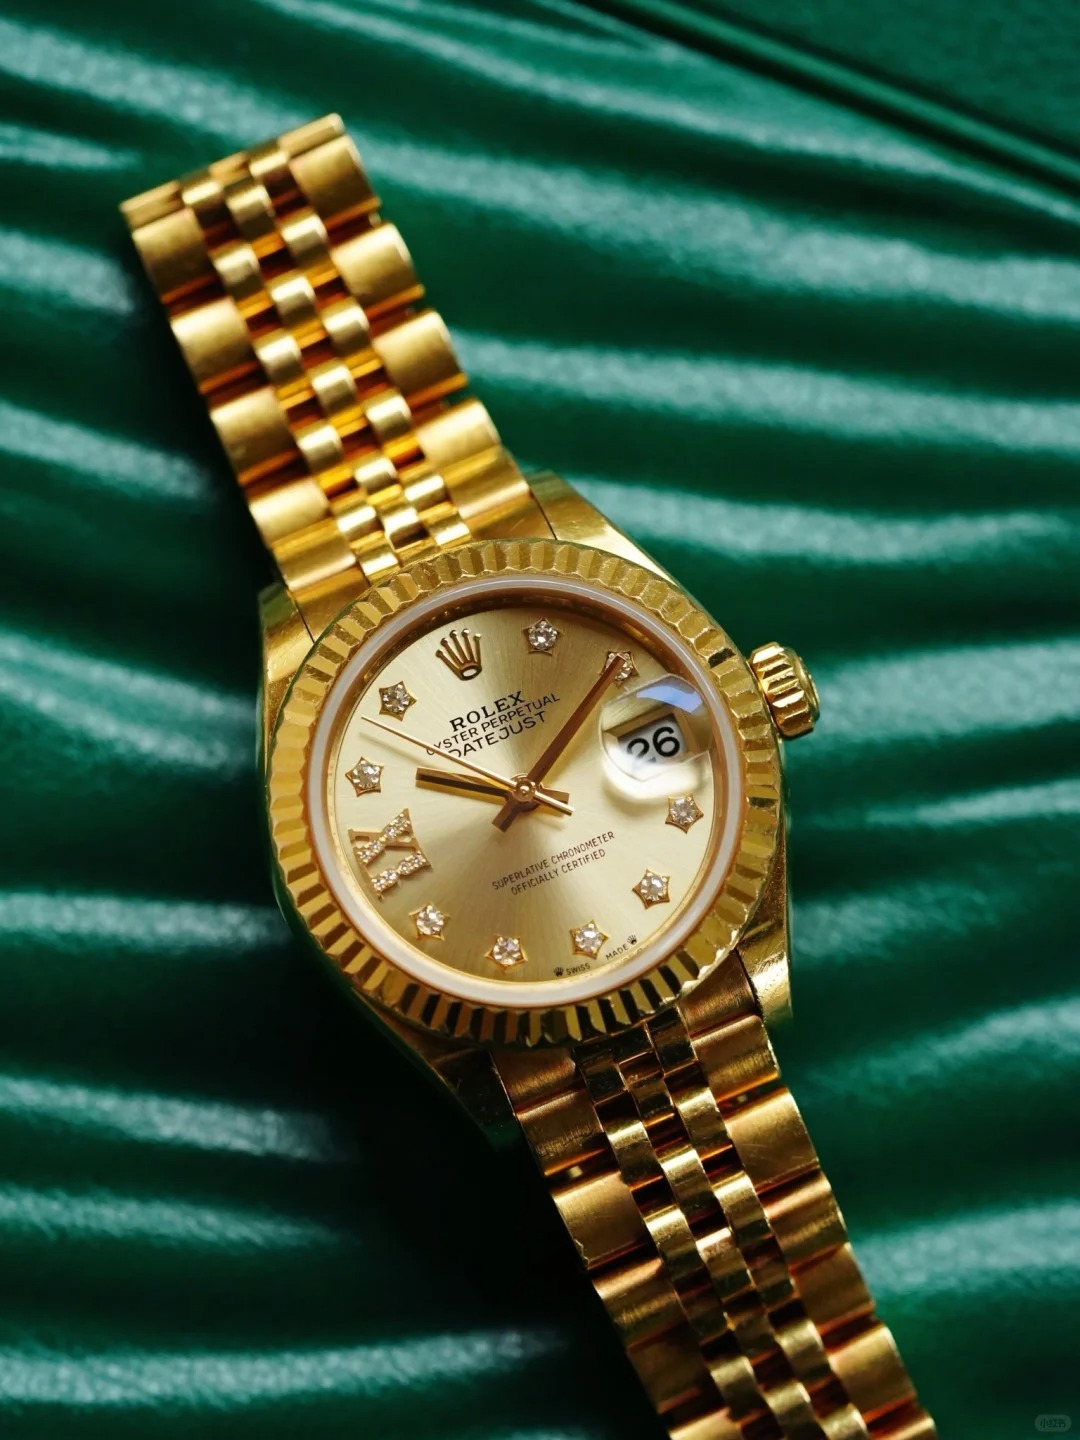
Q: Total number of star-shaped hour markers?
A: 9